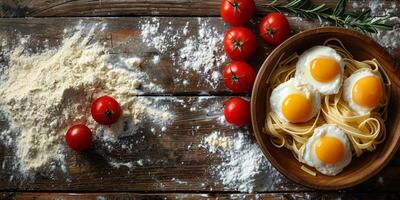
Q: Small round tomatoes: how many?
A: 7